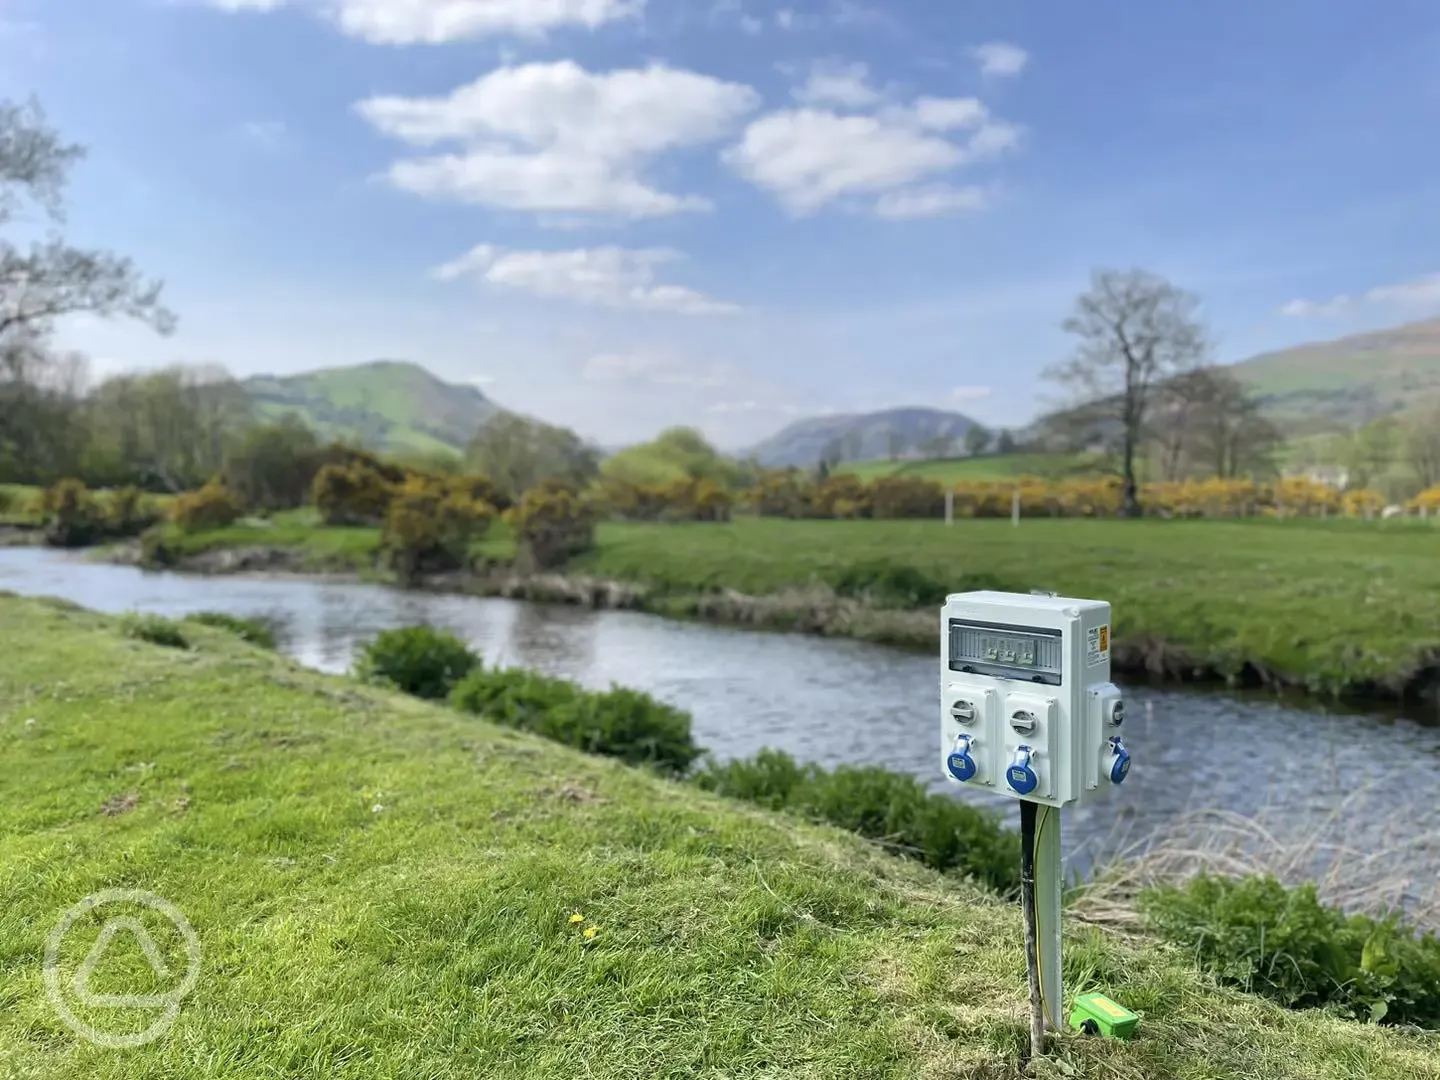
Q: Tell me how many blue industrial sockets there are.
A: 3